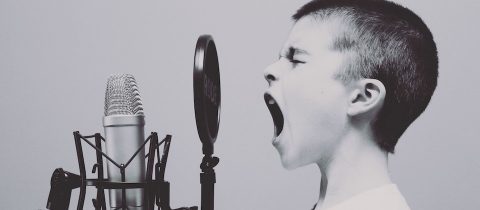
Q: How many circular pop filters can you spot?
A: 1